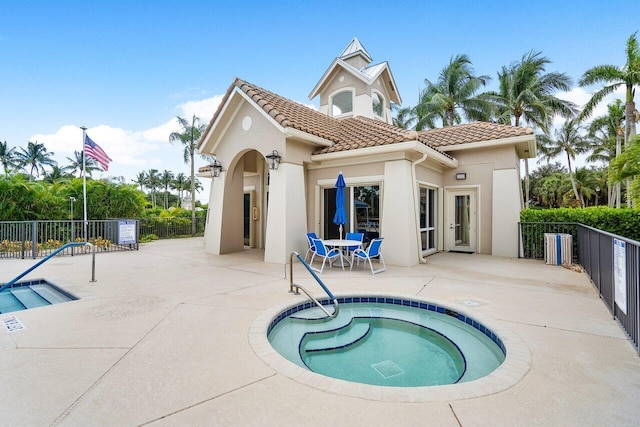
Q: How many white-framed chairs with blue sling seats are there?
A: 4